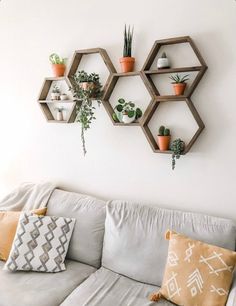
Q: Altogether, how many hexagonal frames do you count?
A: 5